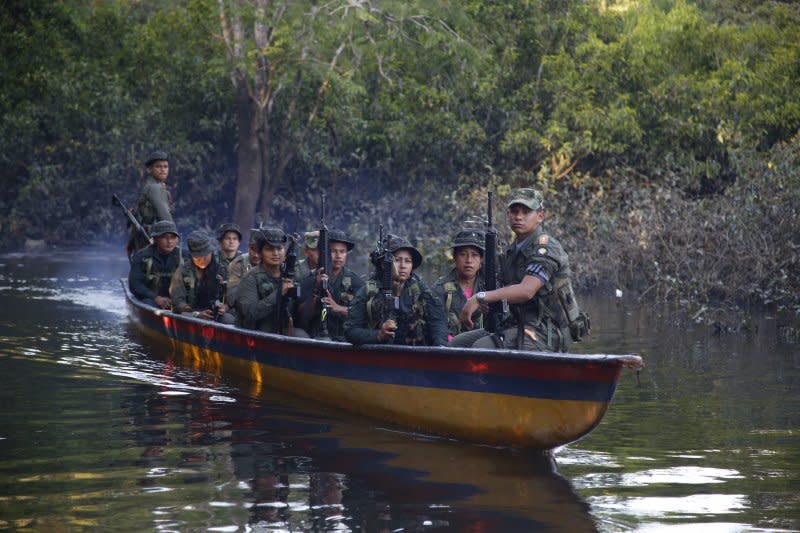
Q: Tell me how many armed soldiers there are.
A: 11